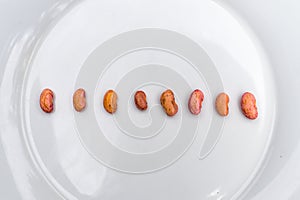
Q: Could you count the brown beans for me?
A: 8